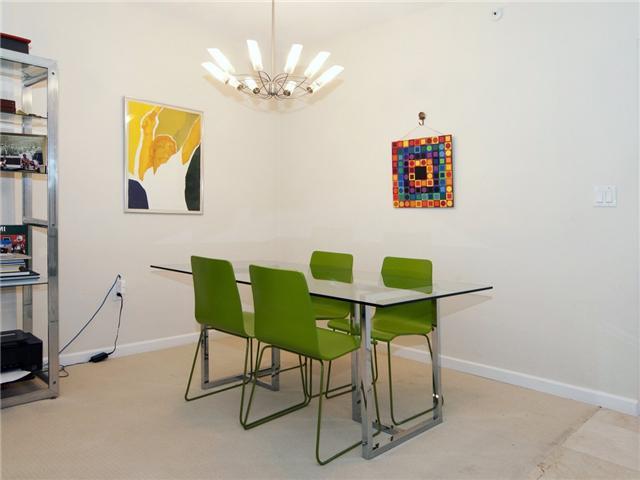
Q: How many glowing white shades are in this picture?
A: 10